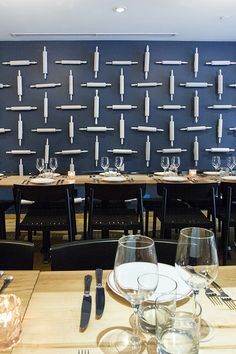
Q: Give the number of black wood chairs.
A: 6